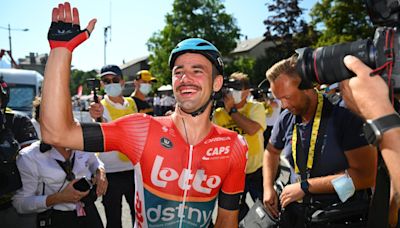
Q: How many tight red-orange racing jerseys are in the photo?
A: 1